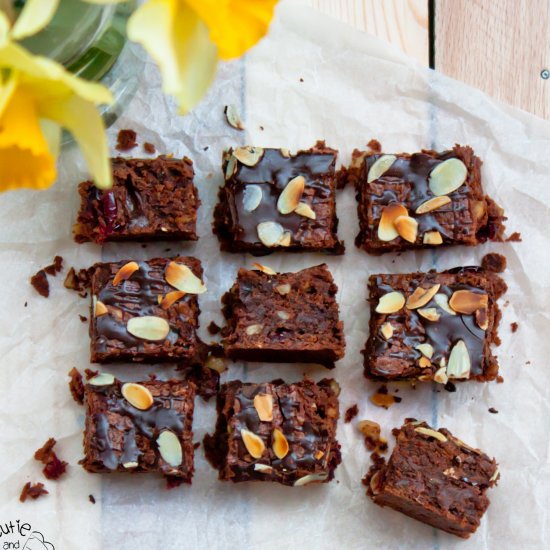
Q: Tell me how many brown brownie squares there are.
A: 9